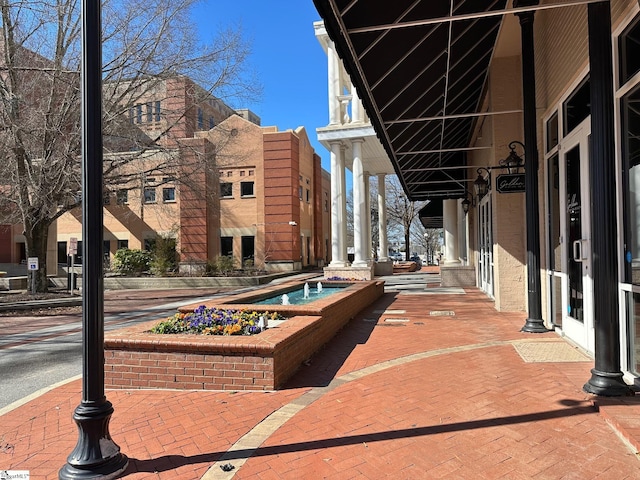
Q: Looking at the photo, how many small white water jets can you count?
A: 3